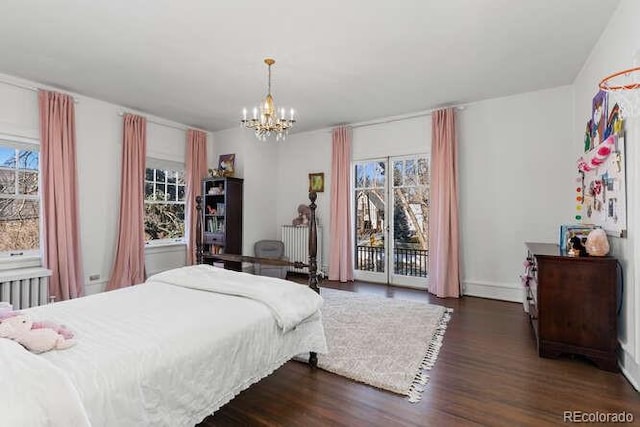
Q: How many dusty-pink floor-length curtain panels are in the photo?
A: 5